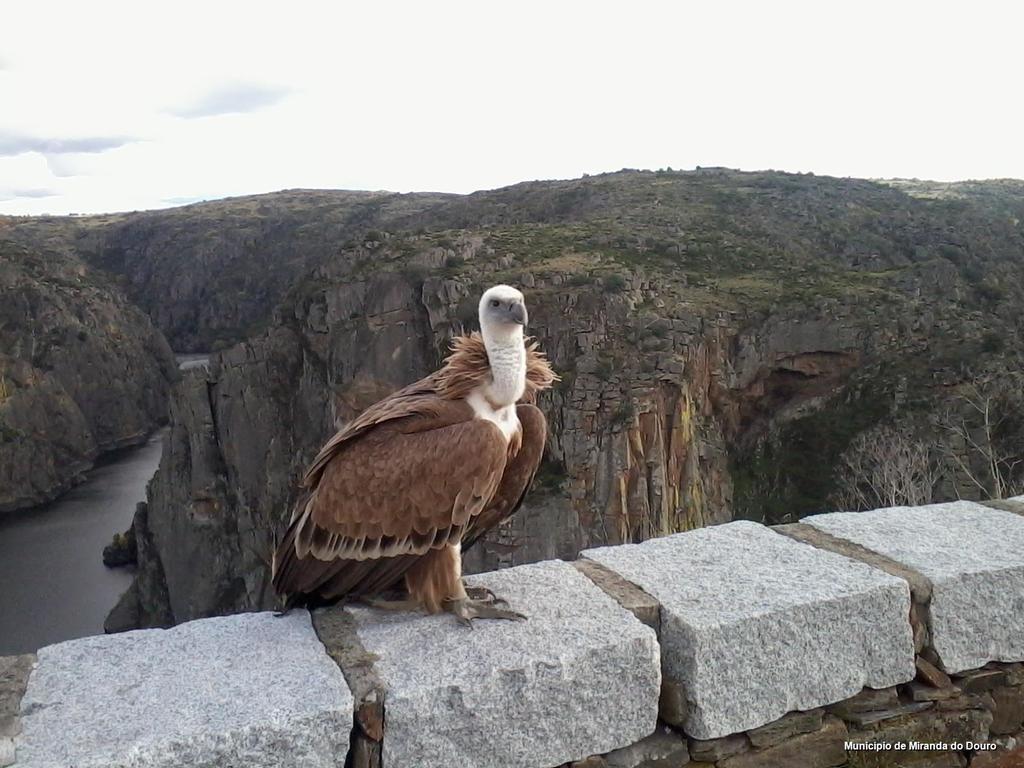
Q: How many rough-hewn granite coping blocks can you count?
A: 4